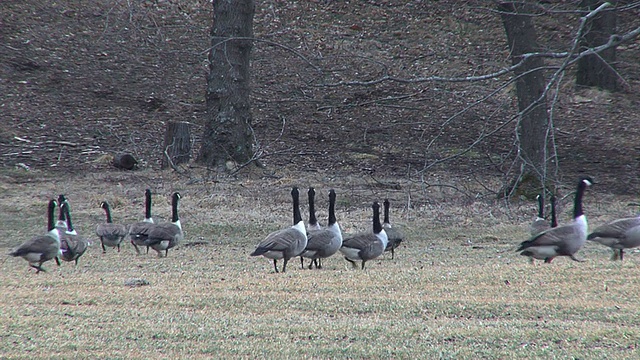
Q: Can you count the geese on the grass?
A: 15